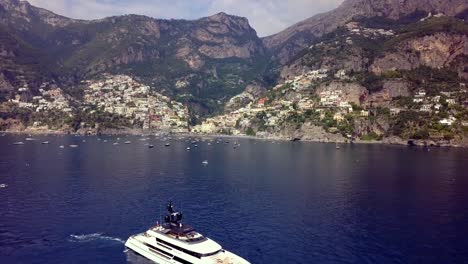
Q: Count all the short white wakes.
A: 1